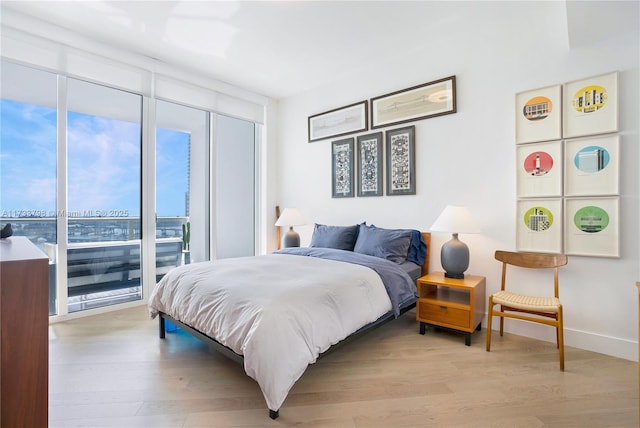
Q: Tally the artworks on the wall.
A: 11